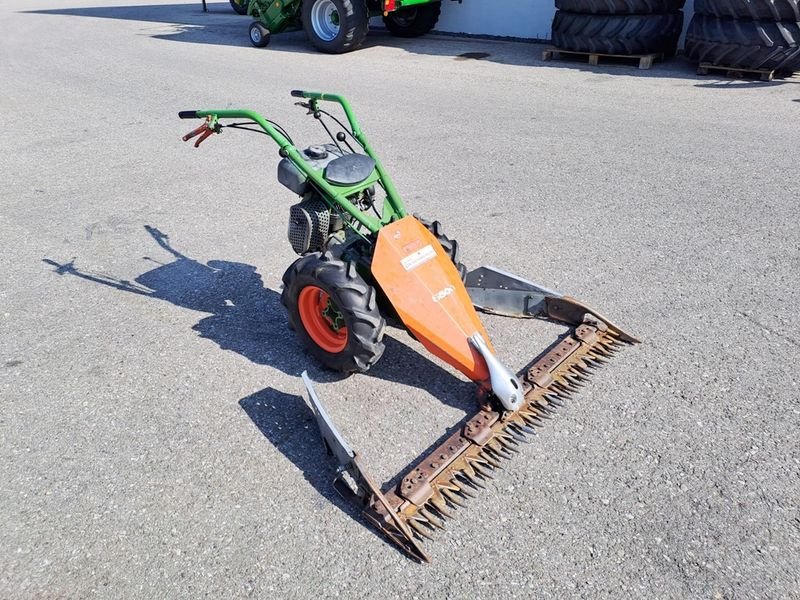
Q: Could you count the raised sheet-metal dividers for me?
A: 2